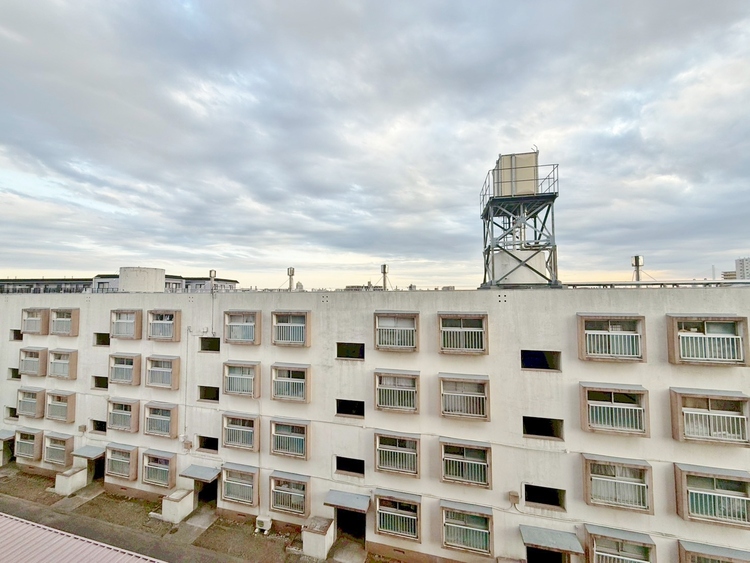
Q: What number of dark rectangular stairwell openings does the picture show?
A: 15